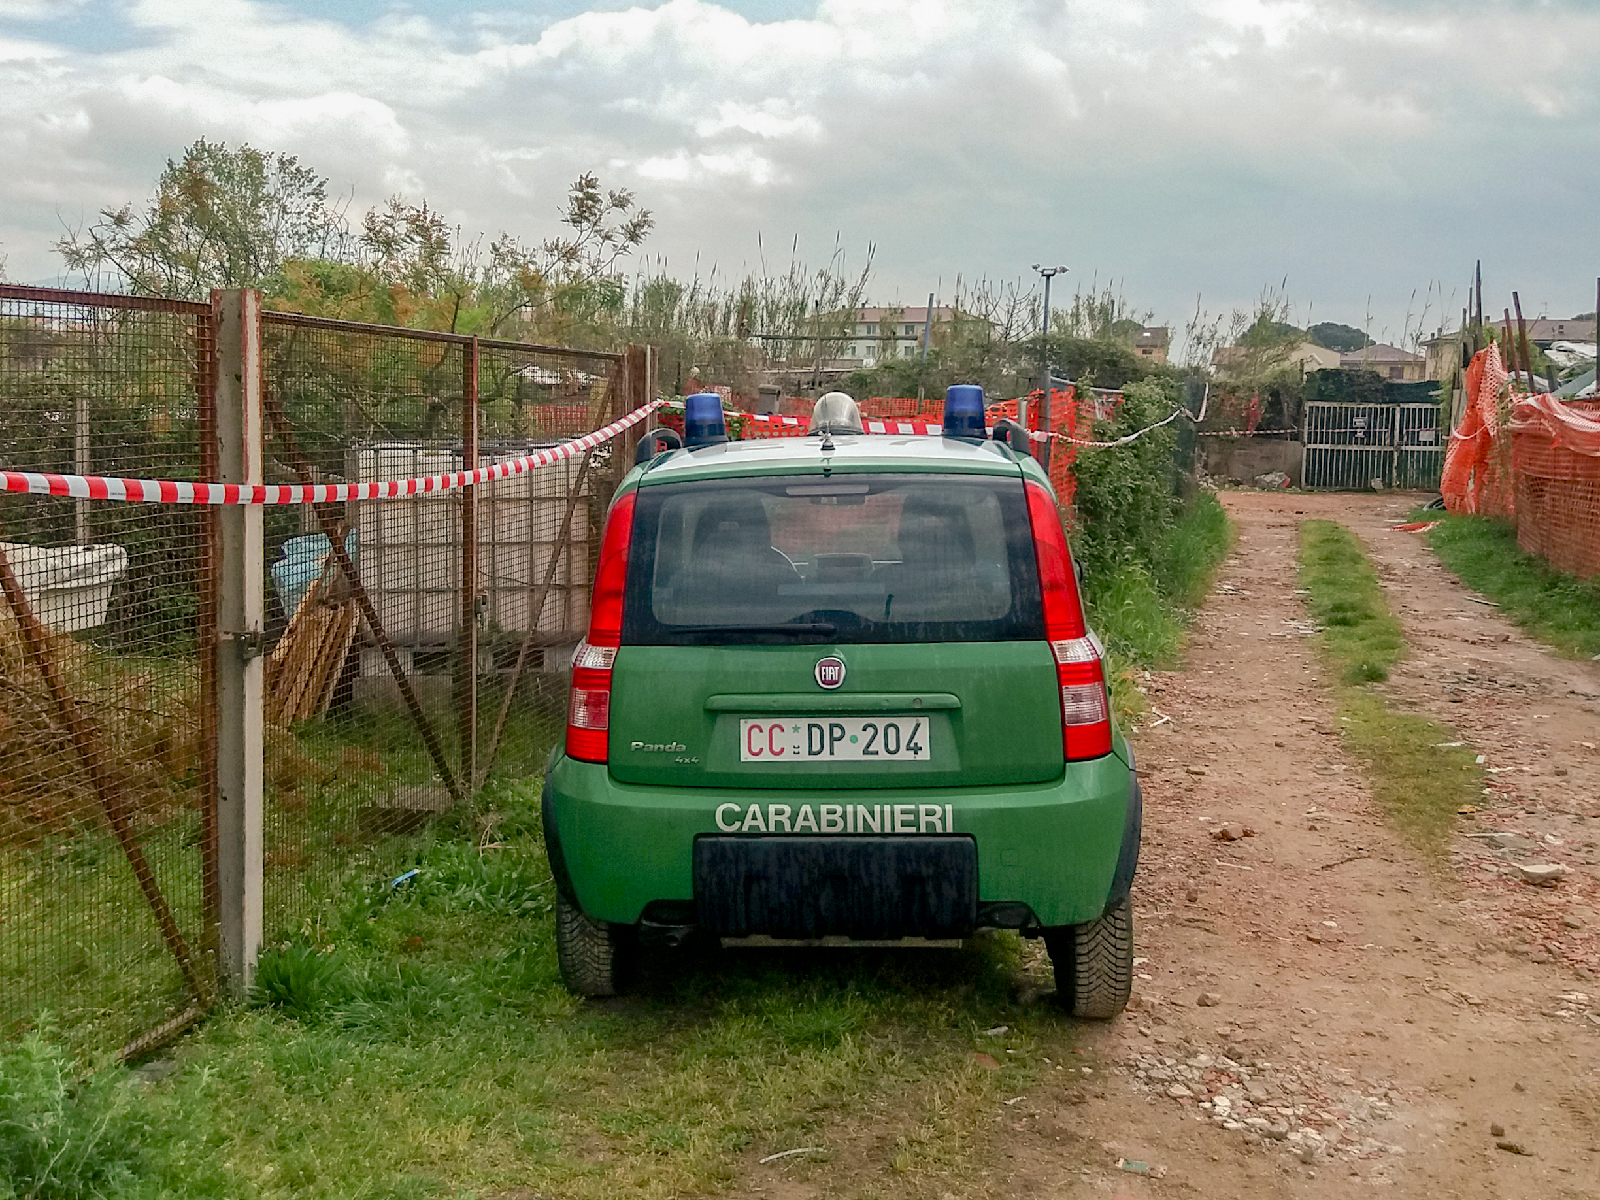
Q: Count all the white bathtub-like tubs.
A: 1